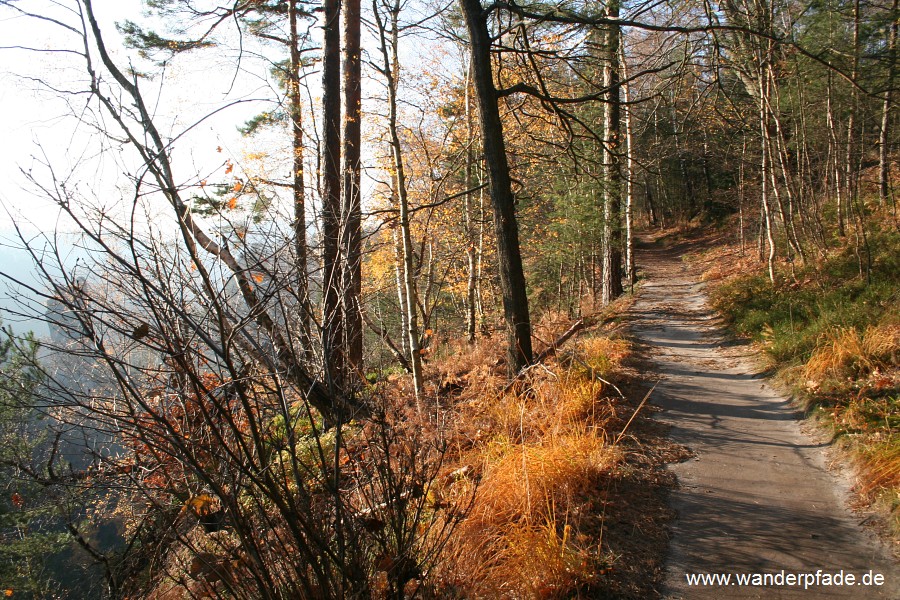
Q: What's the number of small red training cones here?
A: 0